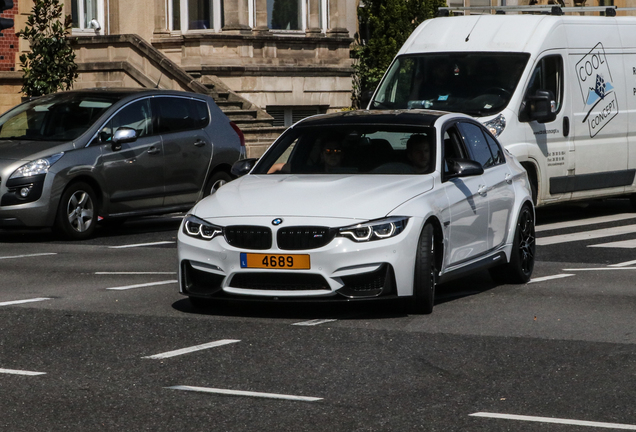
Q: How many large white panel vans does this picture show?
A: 1